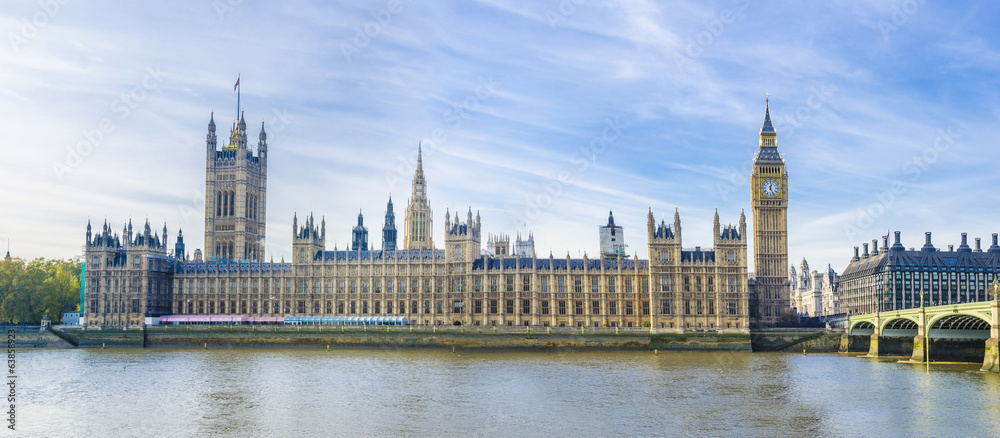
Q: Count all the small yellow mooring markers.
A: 6